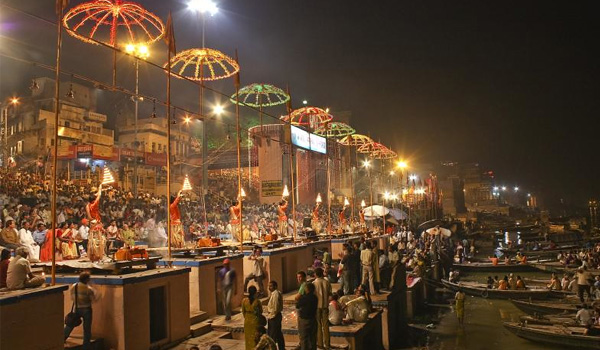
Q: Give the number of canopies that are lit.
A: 8